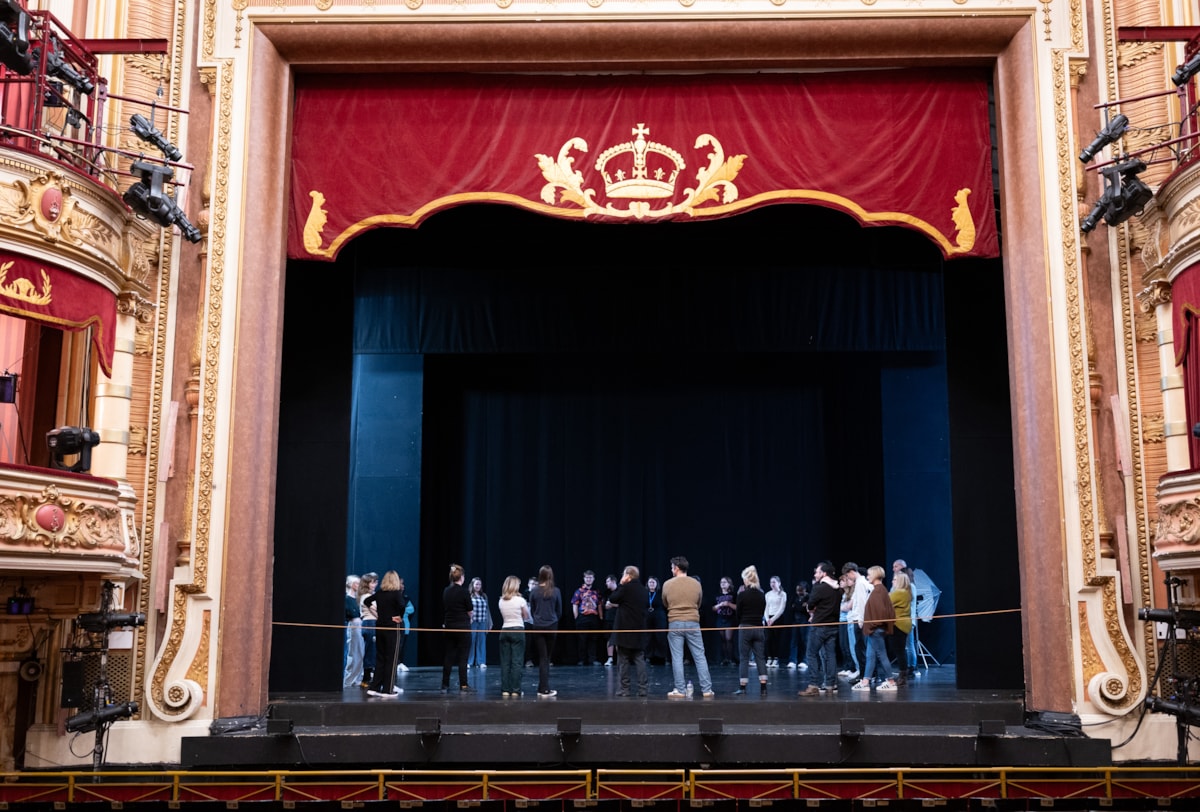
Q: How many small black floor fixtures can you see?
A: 6